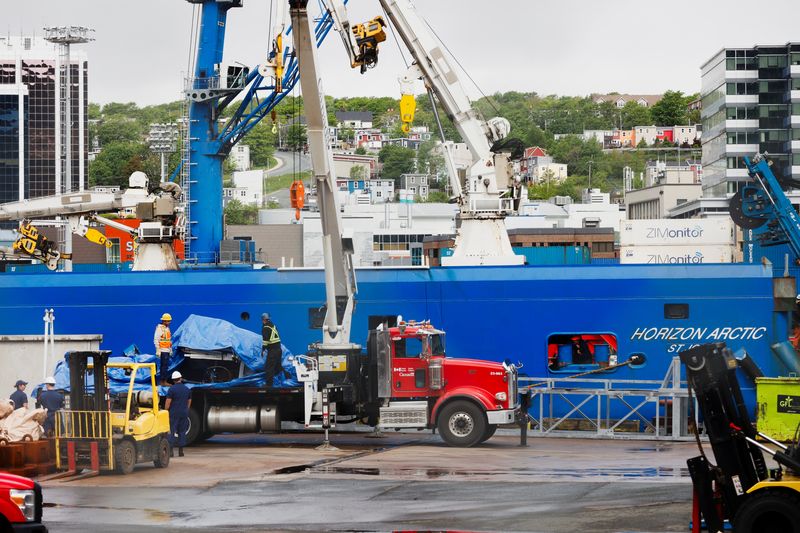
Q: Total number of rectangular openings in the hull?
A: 4